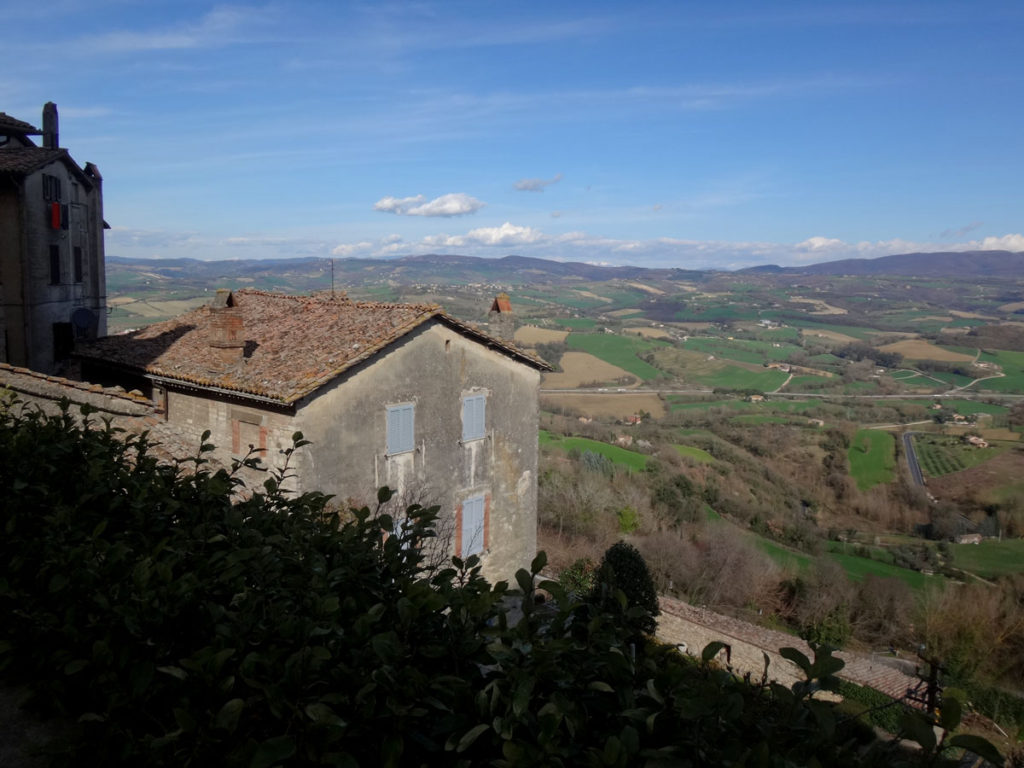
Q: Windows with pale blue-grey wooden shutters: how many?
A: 4